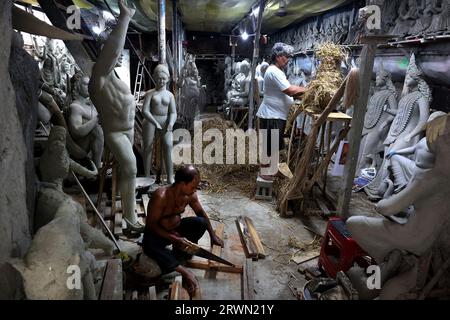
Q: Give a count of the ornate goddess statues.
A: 2